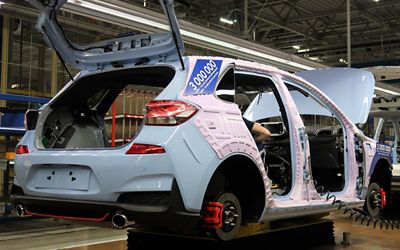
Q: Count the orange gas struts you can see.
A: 0